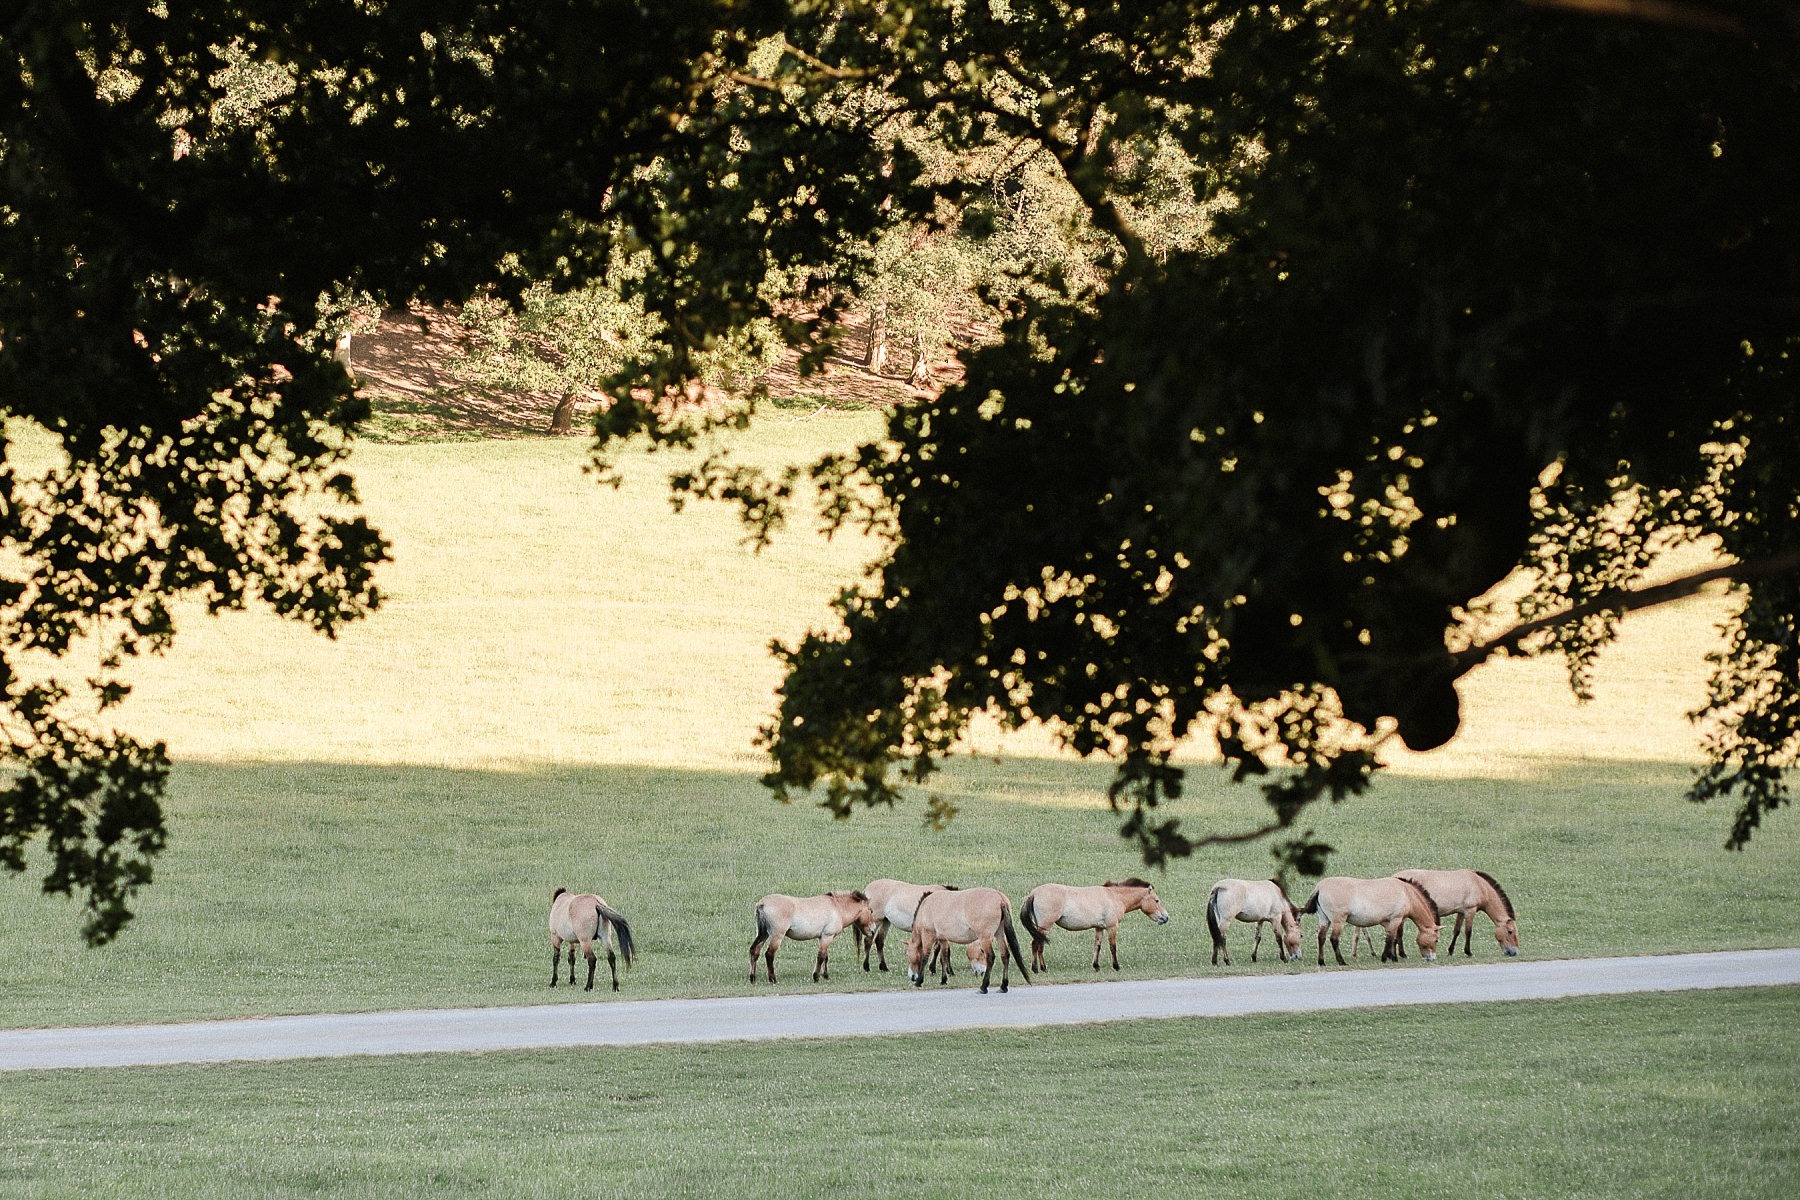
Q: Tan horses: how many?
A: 8